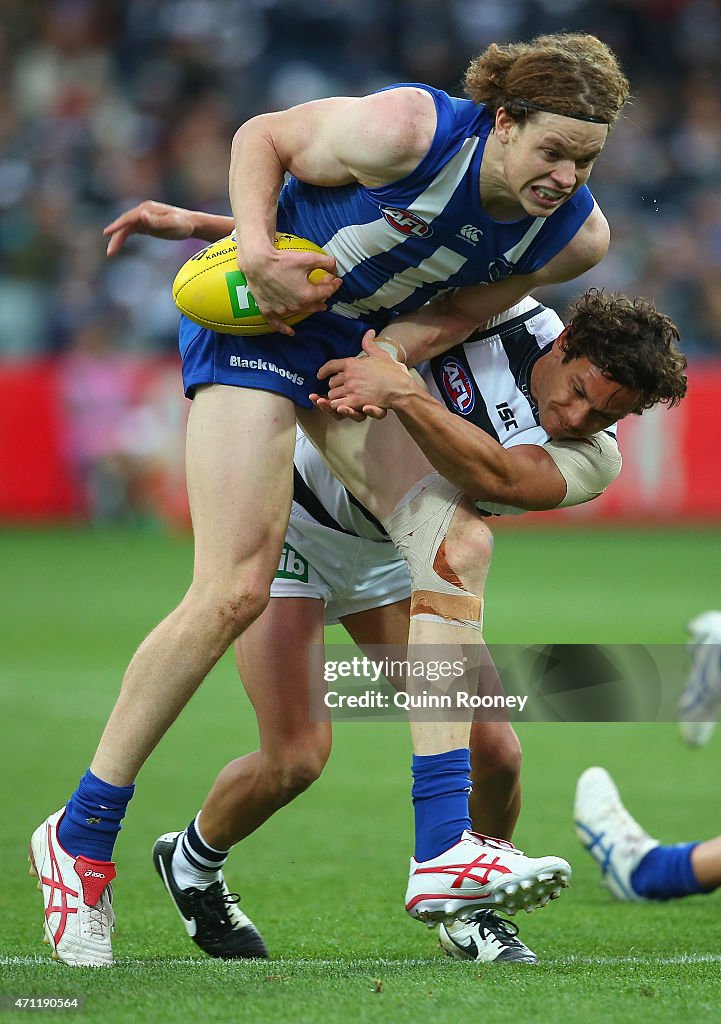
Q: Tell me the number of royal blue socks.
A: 3